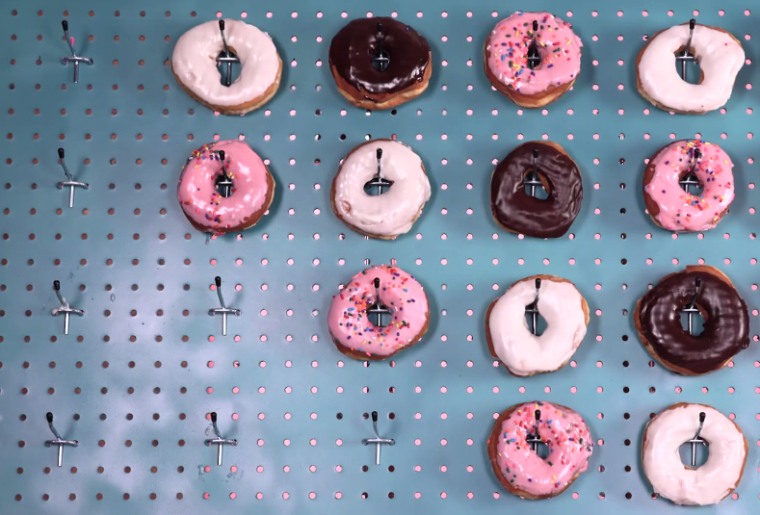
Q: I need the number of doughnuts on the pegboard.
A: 13